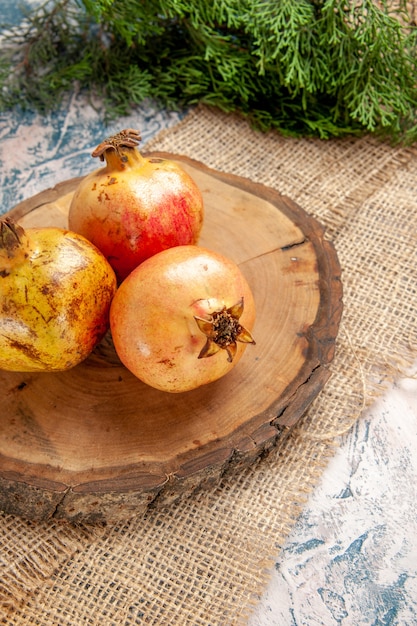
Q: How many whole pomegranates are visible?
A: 3